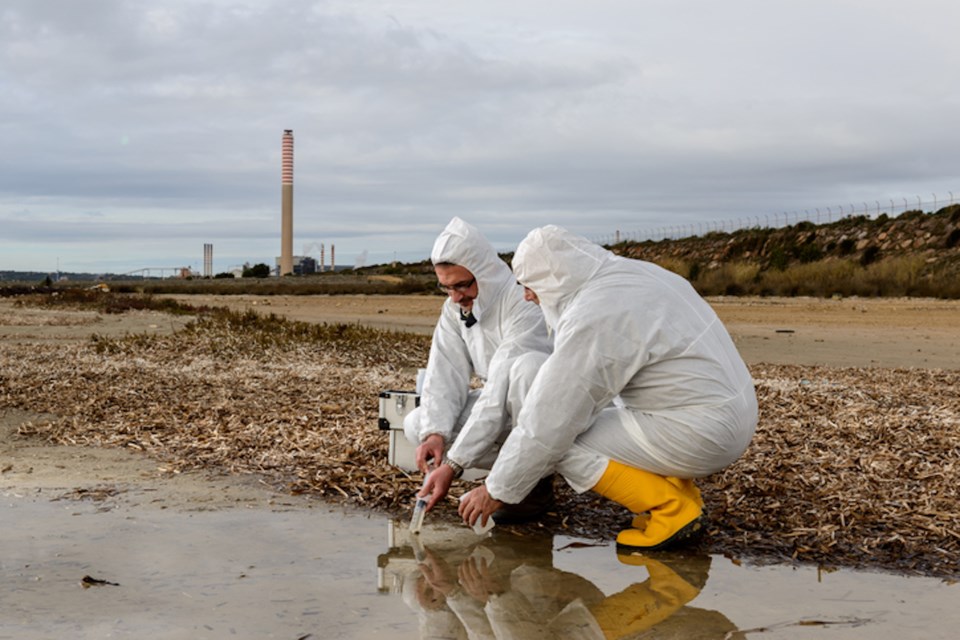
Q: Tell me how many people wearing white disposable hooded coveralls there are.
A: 2